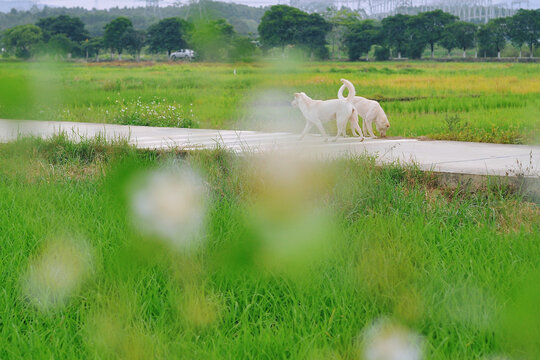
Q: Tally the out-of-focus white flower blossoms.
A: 3